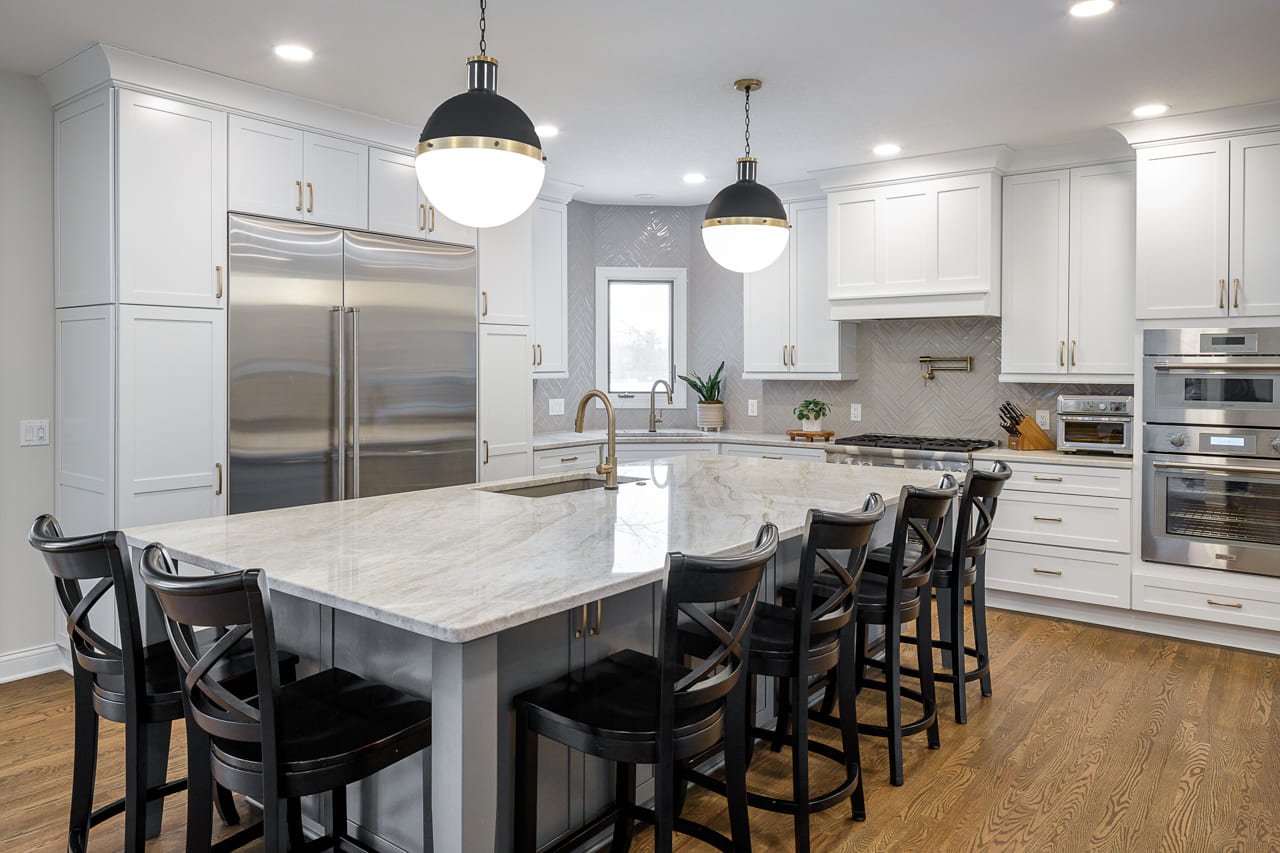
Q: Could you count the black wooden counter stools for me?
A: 6